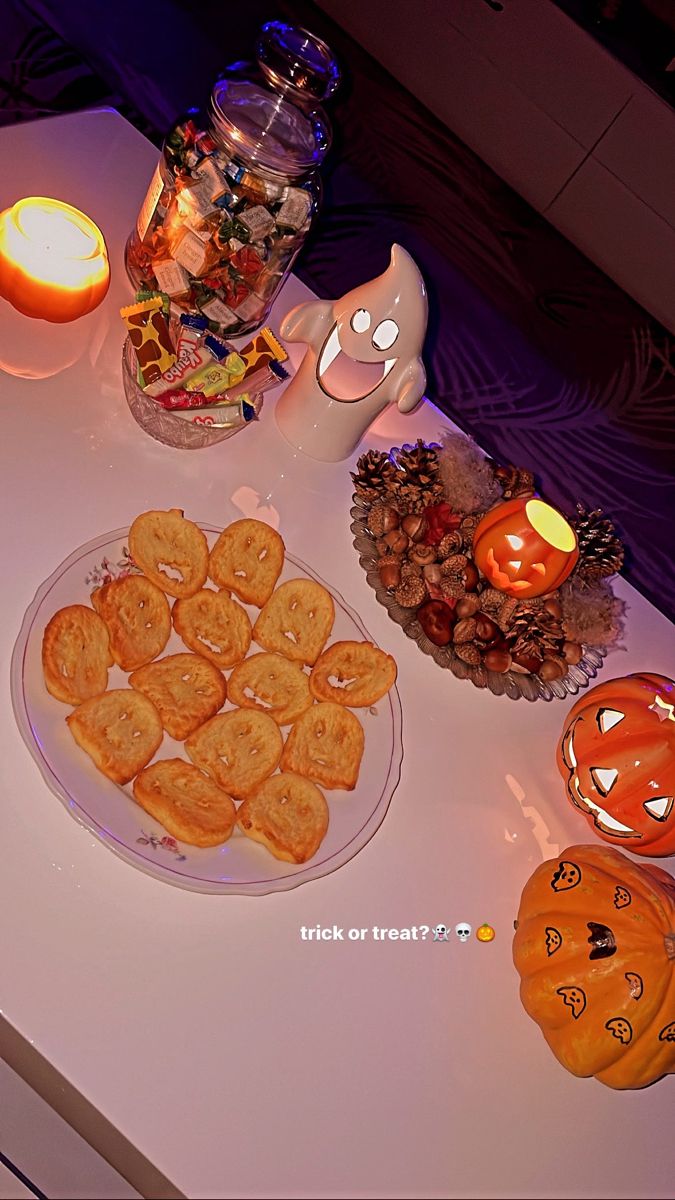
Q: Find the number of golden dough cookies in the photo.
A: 14